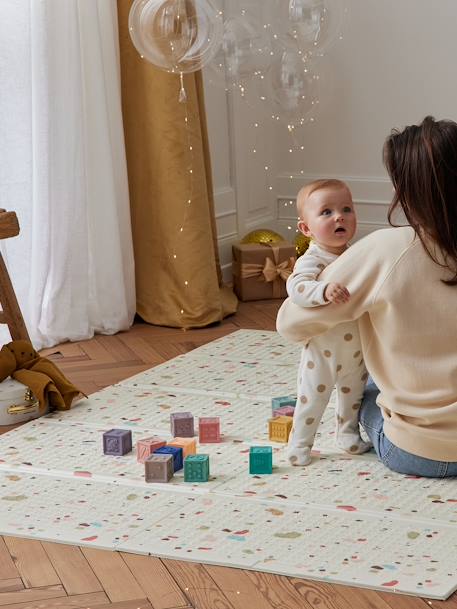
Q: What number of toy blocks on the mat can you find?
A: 12